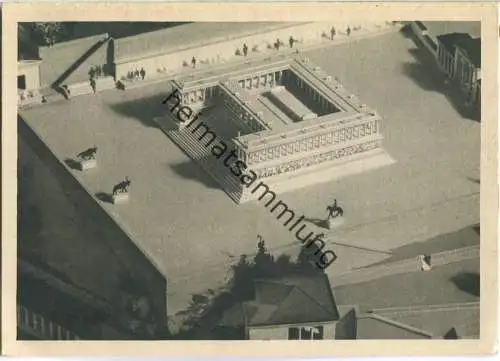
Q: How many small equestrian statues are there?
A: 3